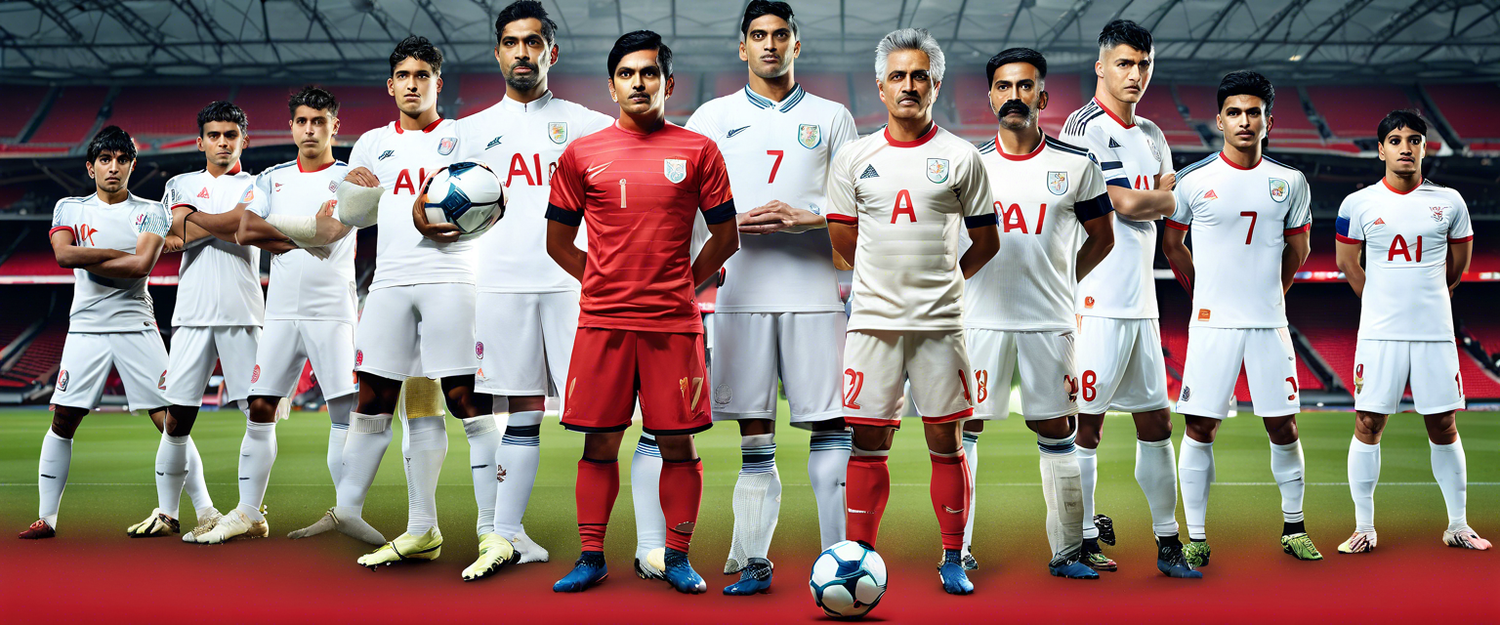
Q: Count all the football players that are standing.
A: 12